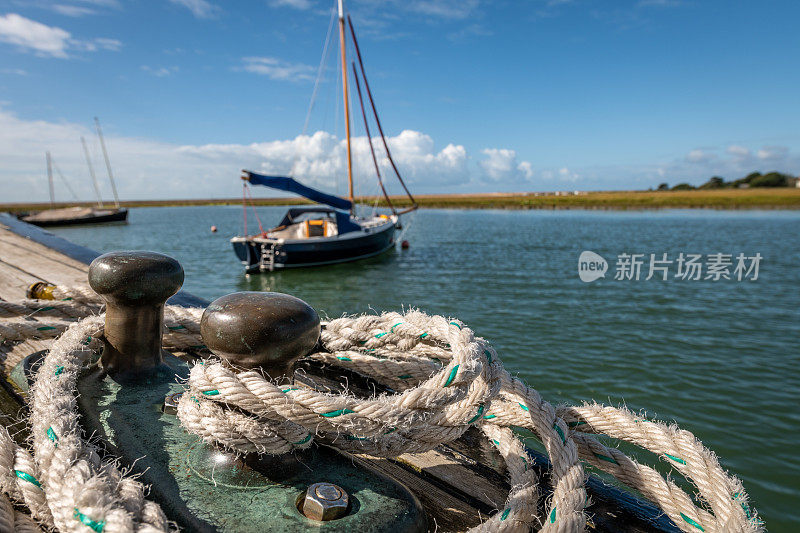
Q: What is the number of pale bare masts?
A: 3